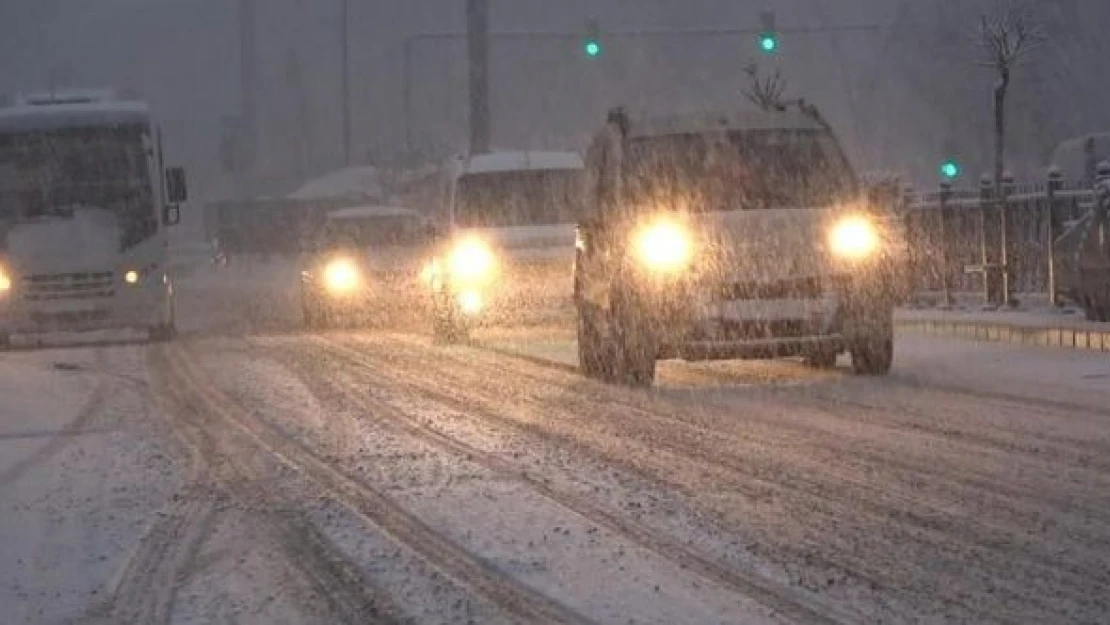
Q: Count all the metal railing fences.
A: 1